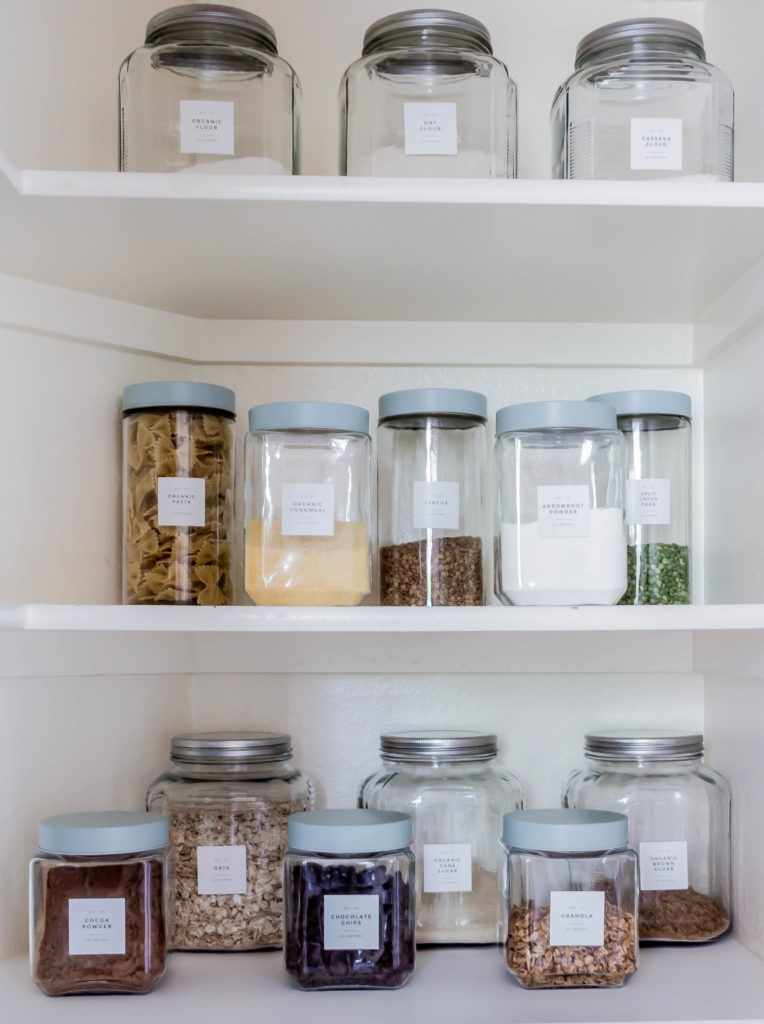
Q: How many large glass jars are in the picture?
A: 6